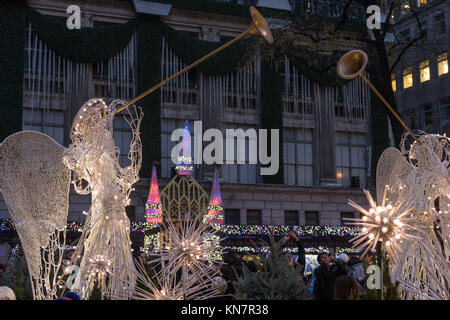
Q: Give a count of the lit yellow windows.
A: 4